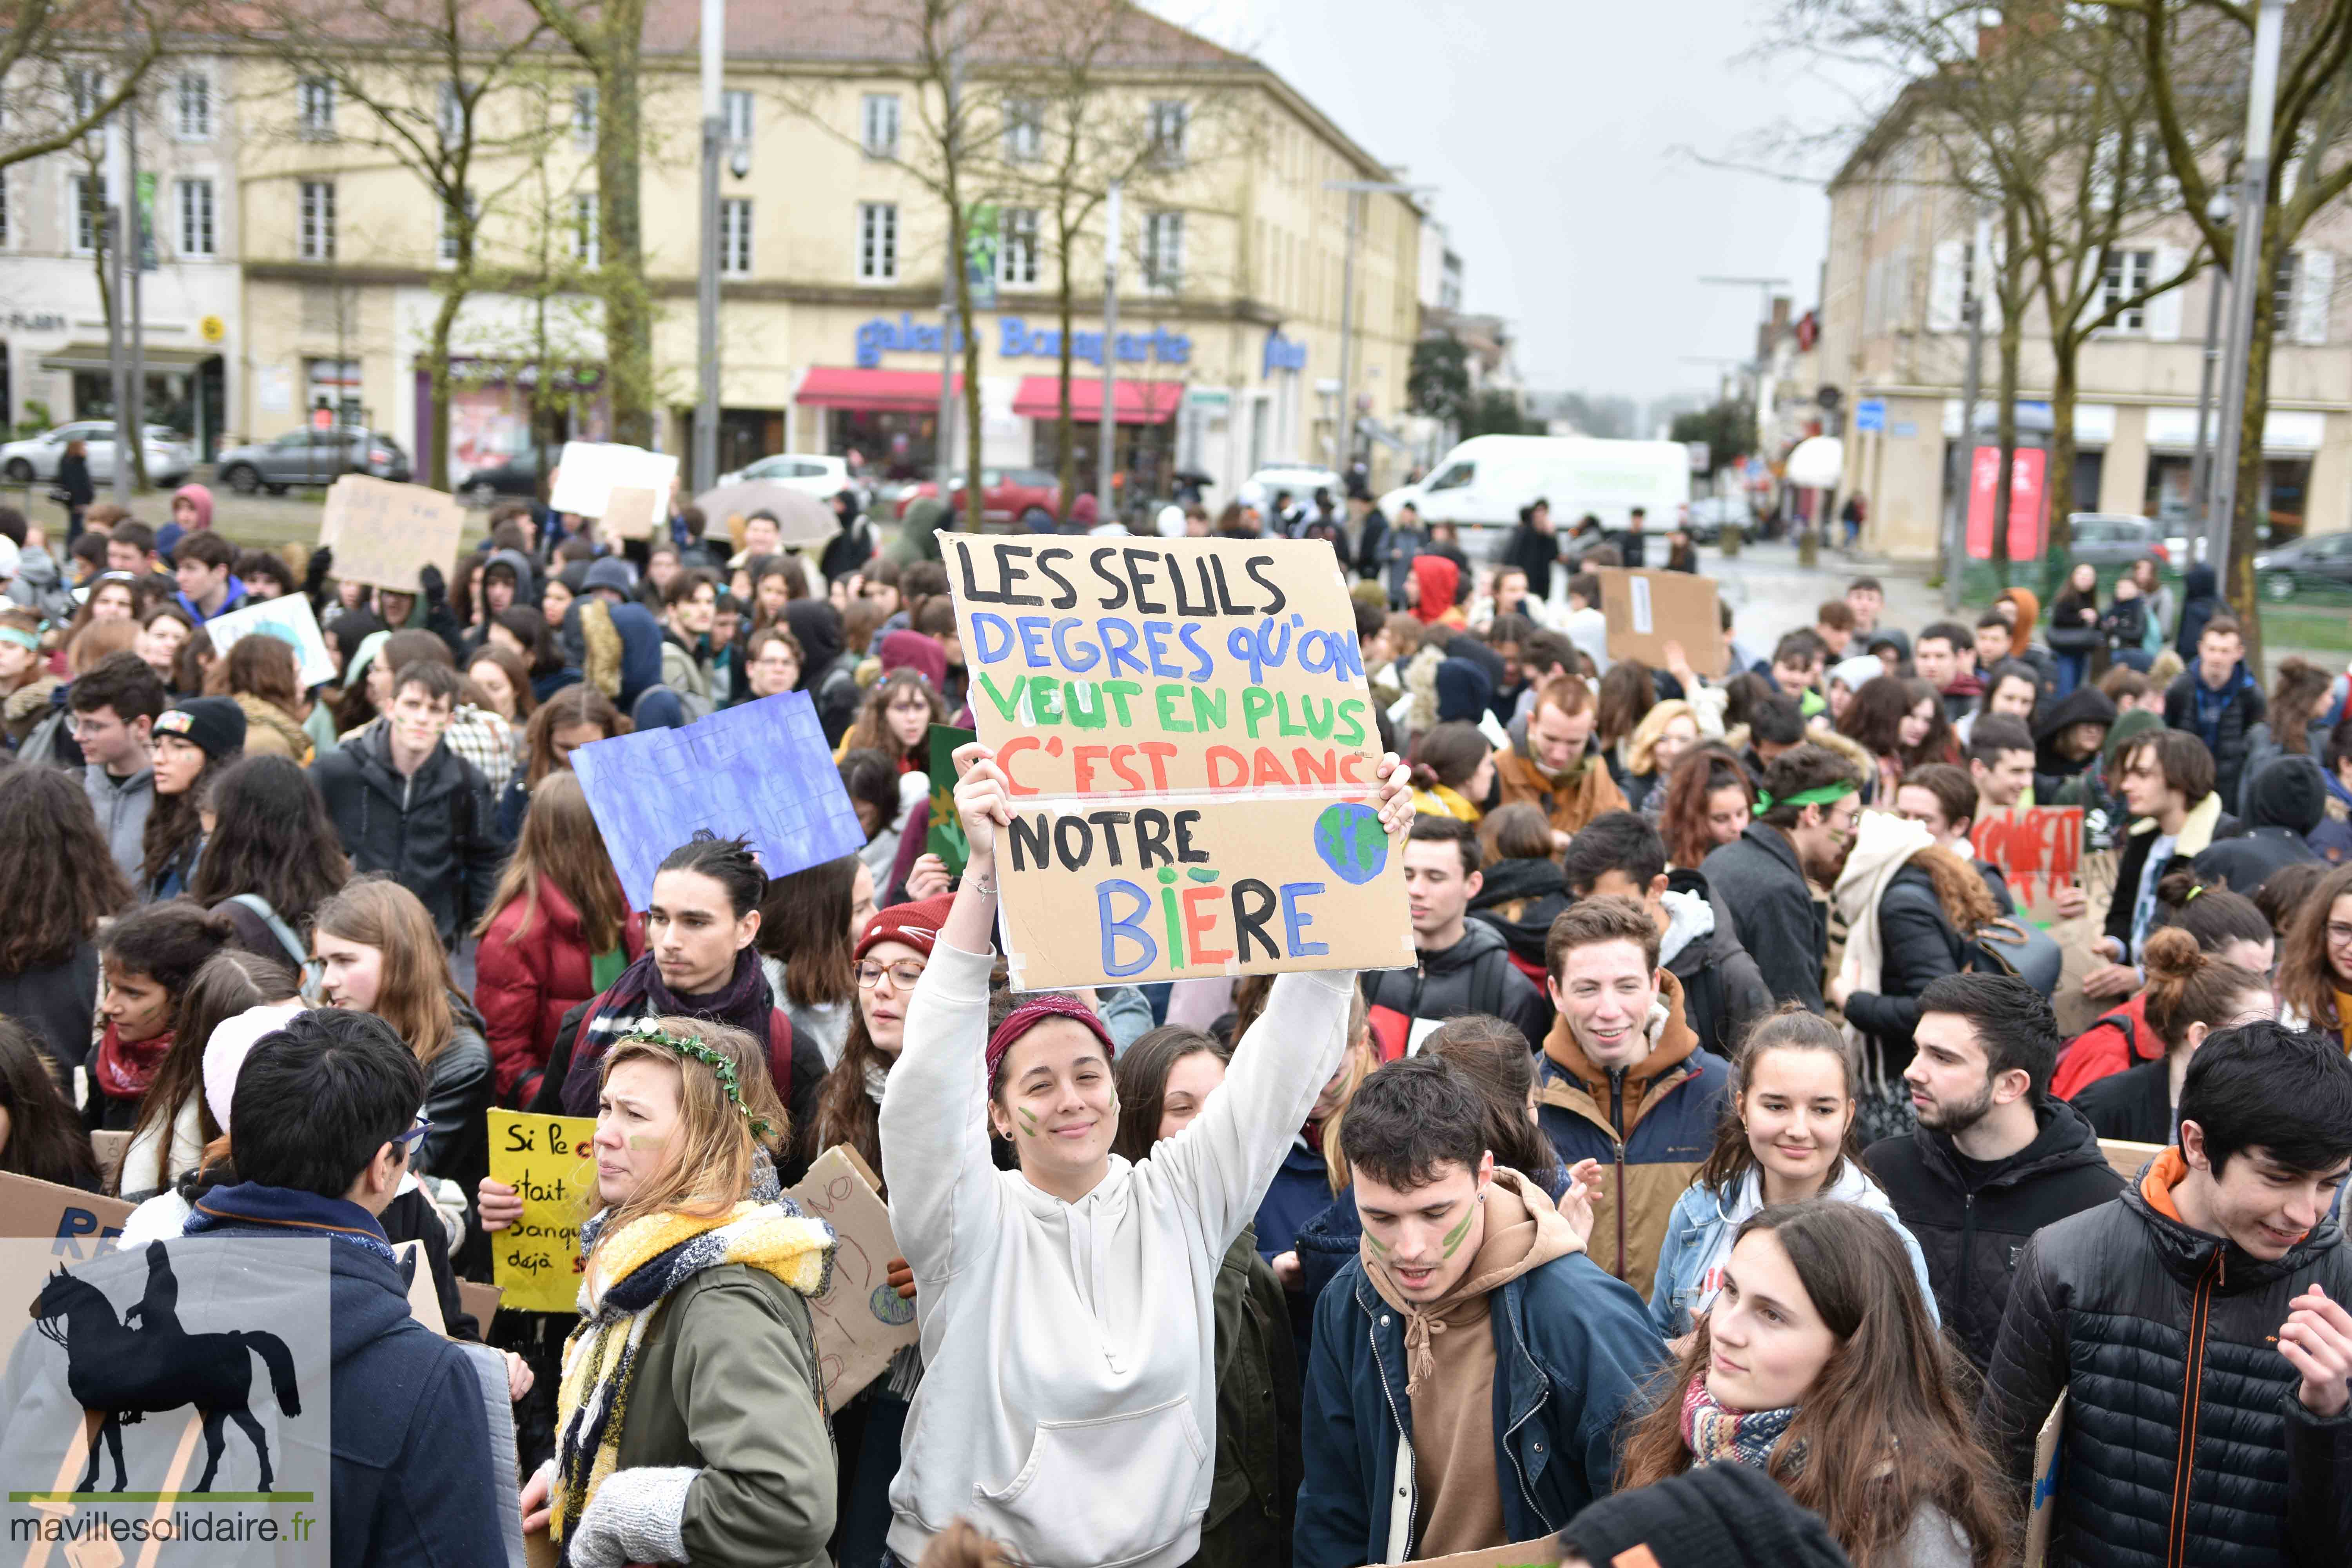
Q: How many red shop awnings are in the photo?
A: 2